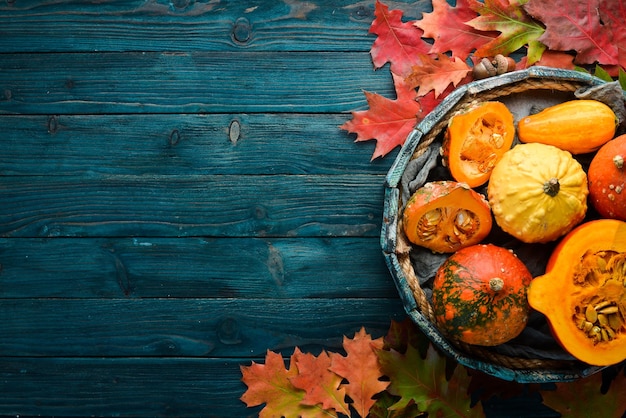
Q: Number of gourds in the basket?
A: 7